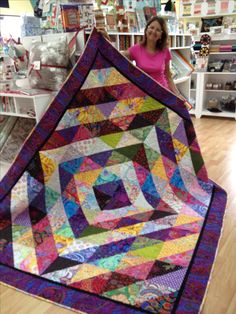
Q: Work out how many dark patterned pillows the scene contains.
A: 1